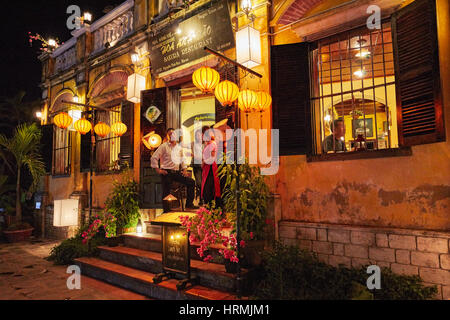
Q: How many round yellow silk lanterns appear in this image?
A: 8